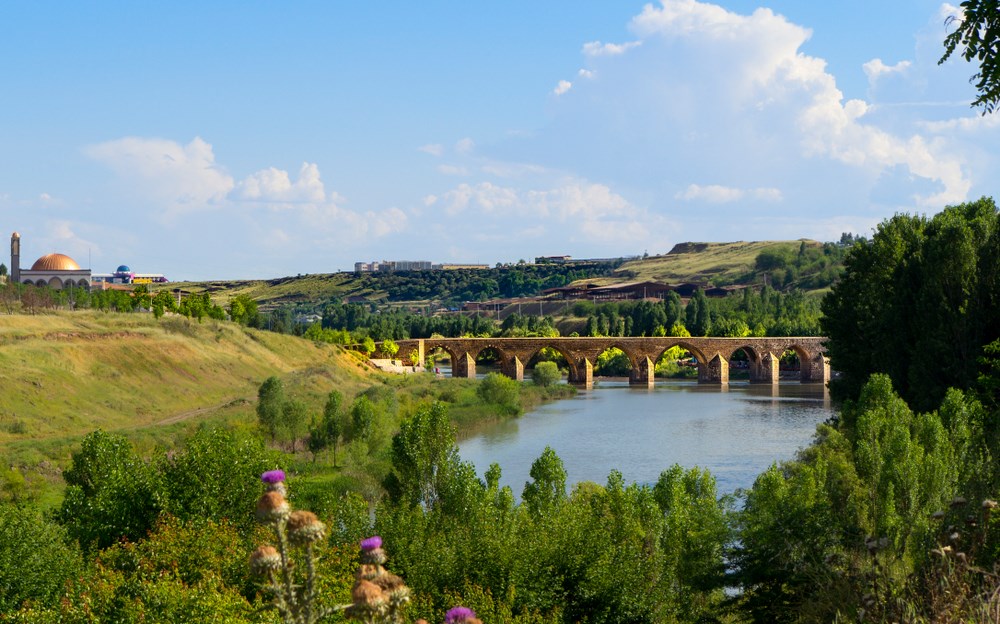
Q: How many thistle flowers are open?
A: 3